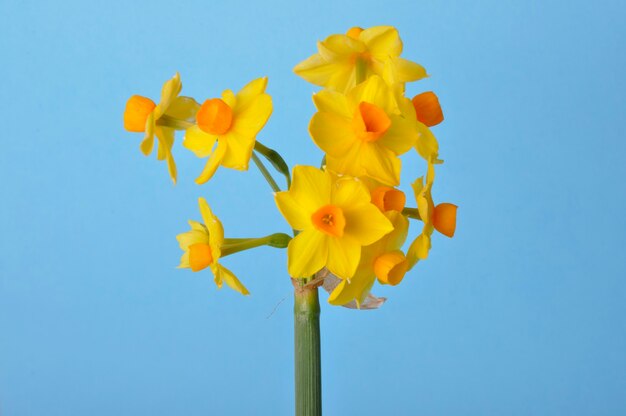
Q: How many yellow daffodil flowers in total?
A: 10